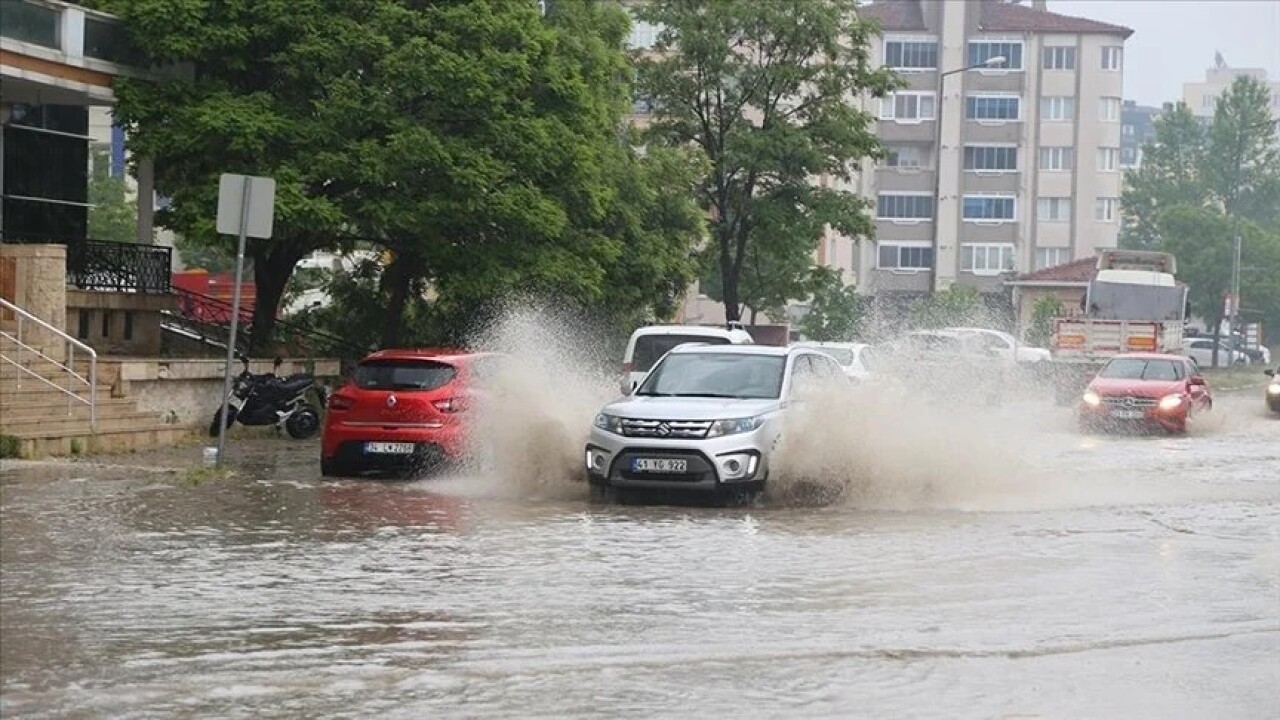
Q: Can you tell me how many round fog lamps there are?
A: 2